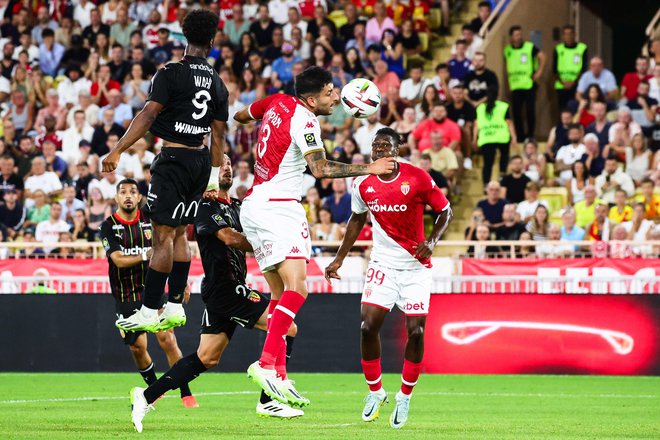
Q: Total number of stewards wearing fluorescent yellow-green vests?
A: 3